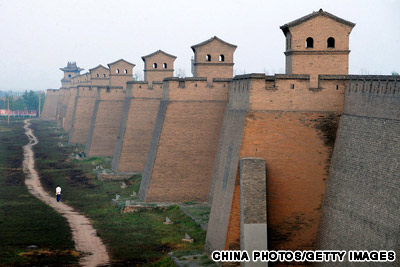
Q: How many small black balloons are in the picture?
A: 0